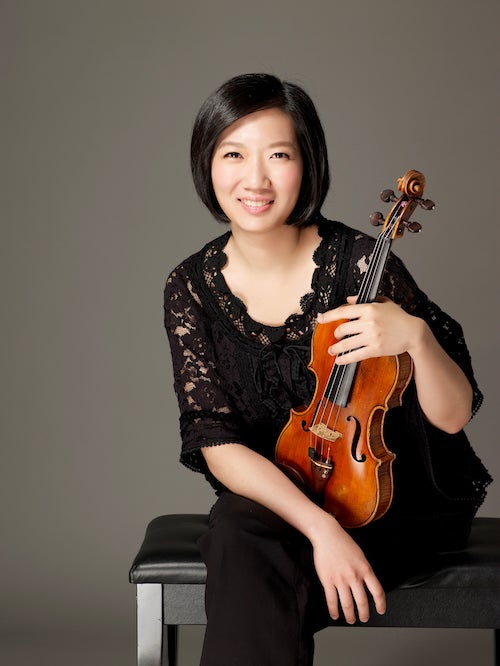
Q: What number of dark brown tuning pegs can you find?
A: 4